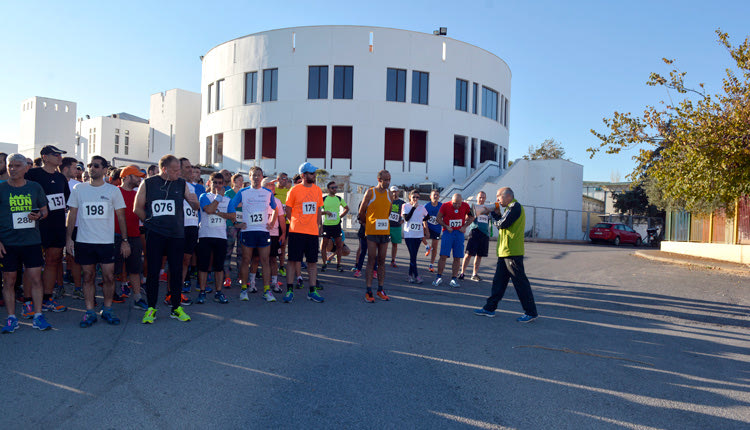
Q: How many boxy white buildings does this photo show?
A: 3